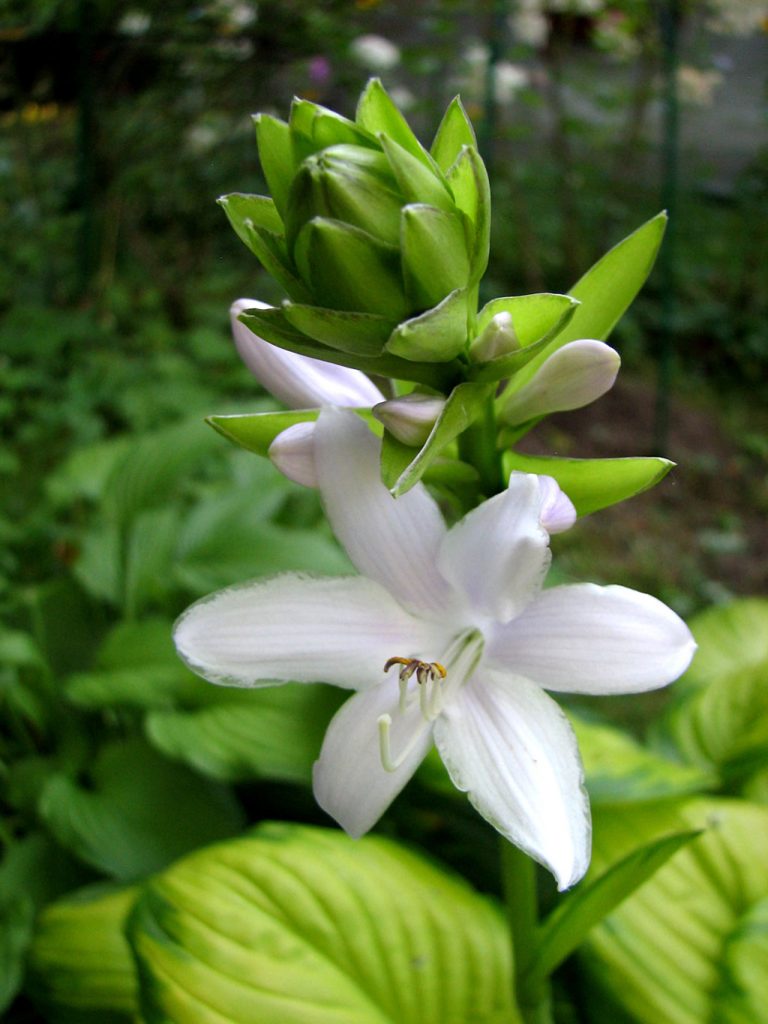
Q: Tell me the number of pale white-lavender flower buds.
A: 6